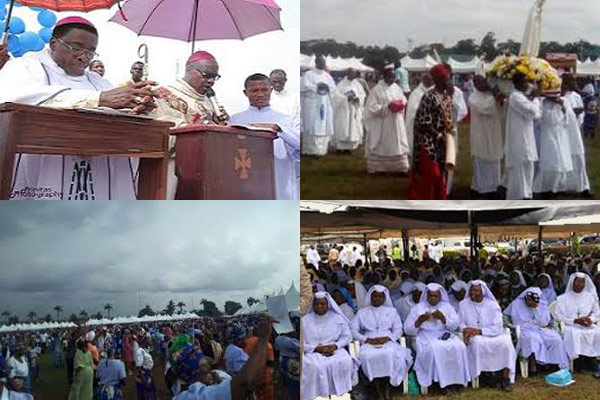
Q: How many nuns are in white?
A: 6